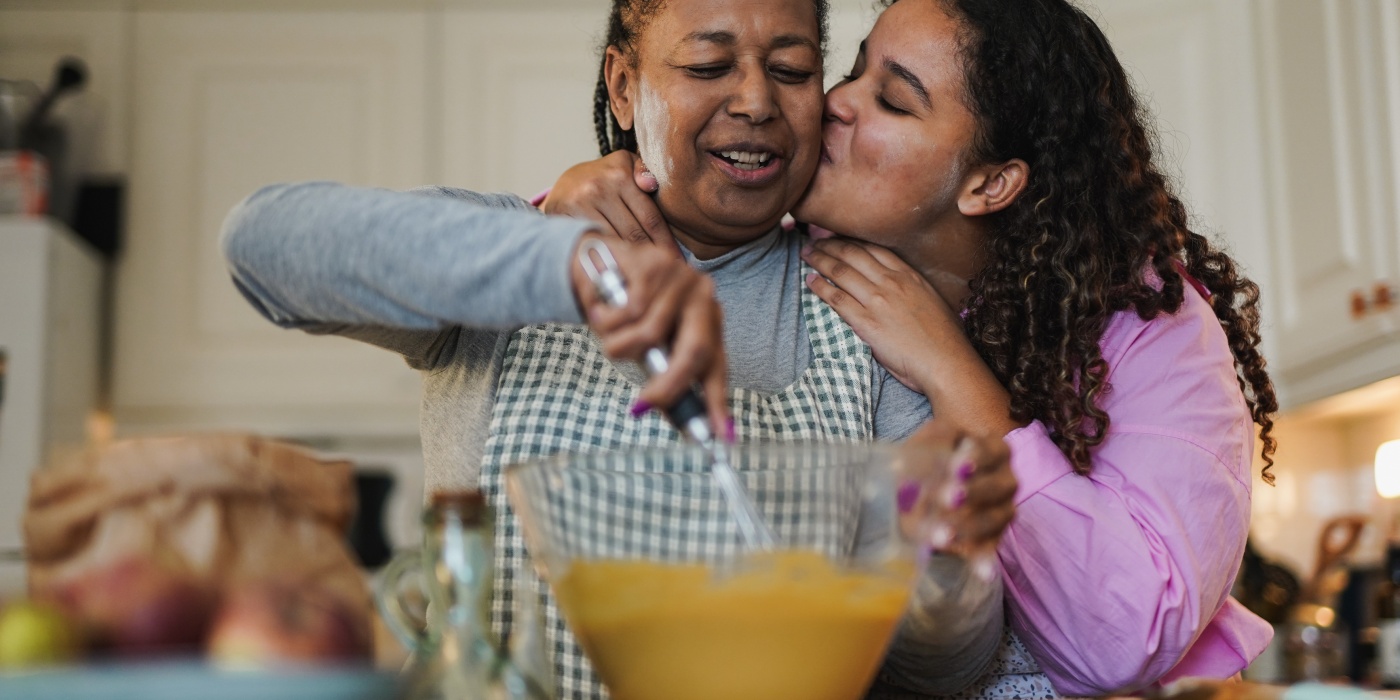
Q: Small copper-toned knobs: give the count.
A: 2